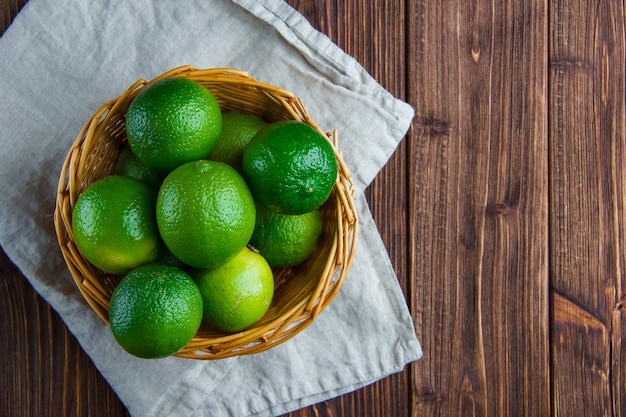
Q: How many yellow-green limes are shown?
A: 1